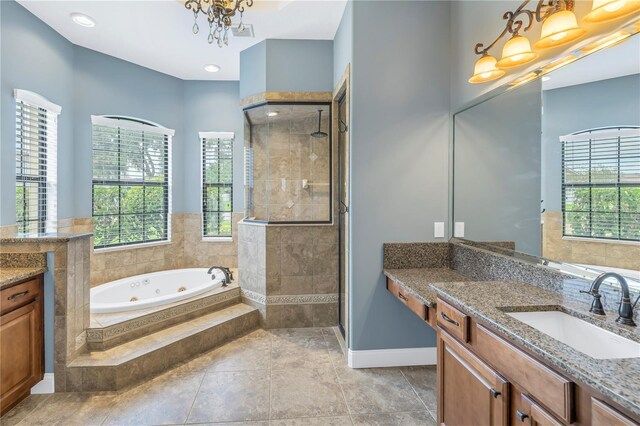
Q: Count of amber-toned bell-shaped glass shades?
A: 4